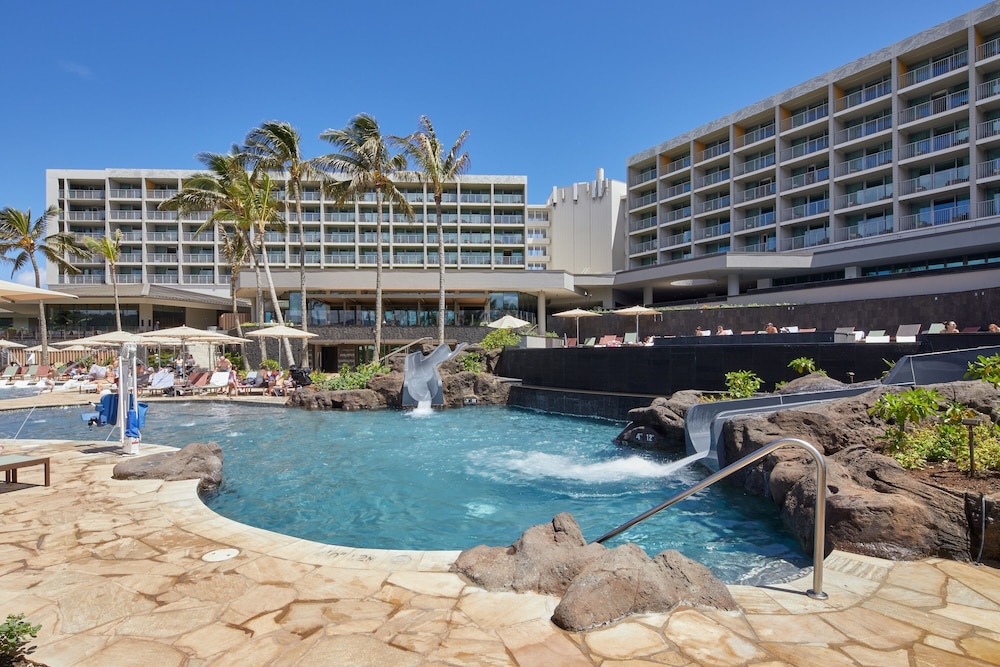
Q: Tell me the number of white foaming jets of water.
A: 2